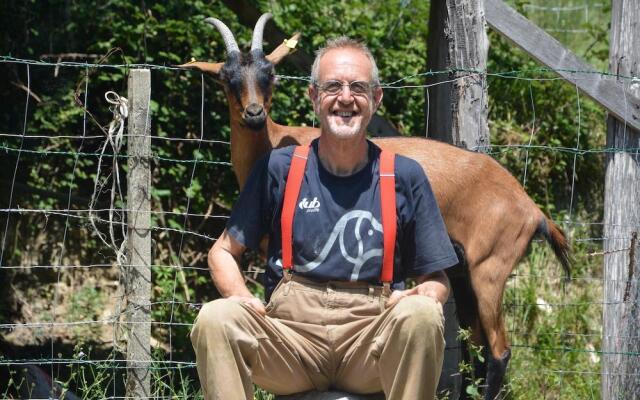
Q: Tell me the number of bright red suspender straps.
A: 2